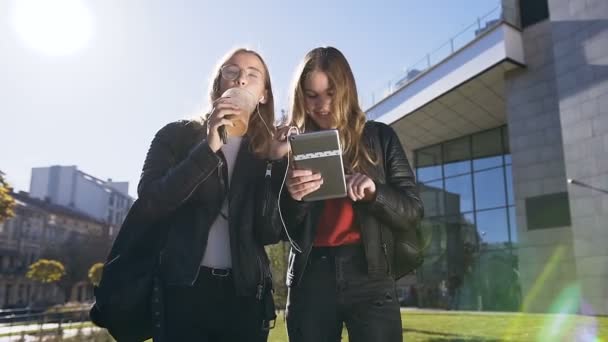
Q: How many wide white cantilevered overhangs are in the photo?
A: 1